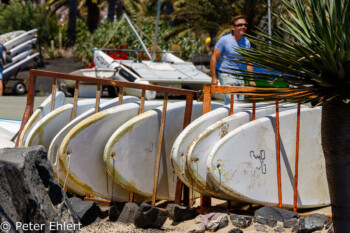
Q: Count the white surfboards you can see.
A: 8